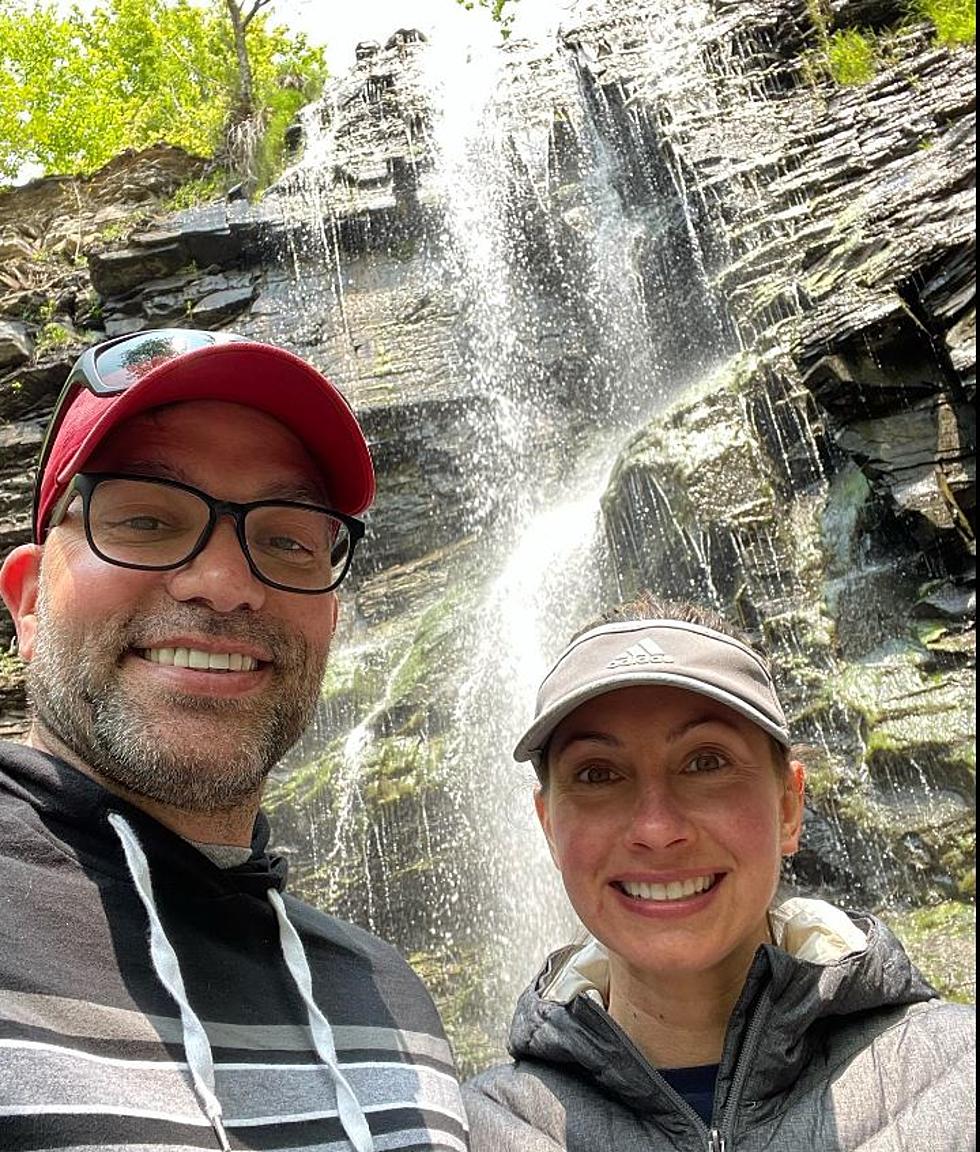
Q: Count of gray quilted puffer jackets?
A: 1